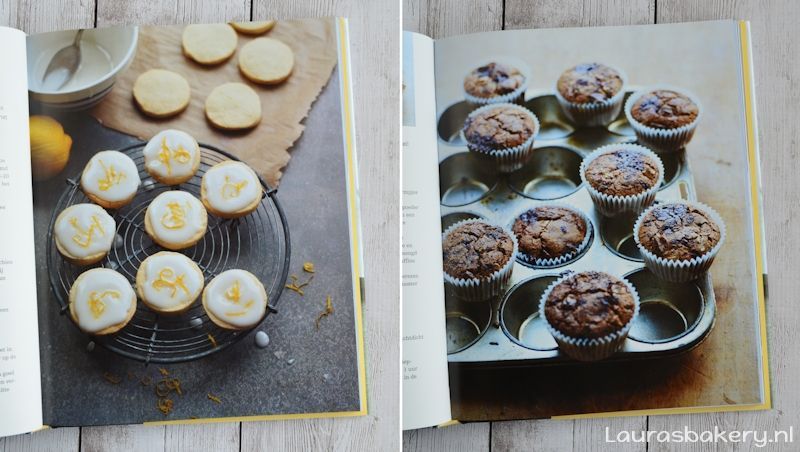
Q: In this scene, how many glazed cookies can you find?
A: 8